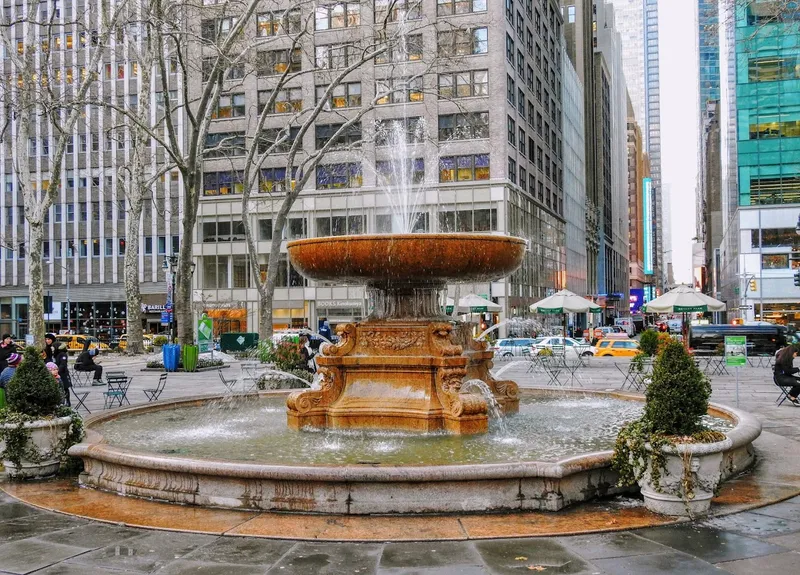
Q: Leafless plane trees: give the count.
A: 4